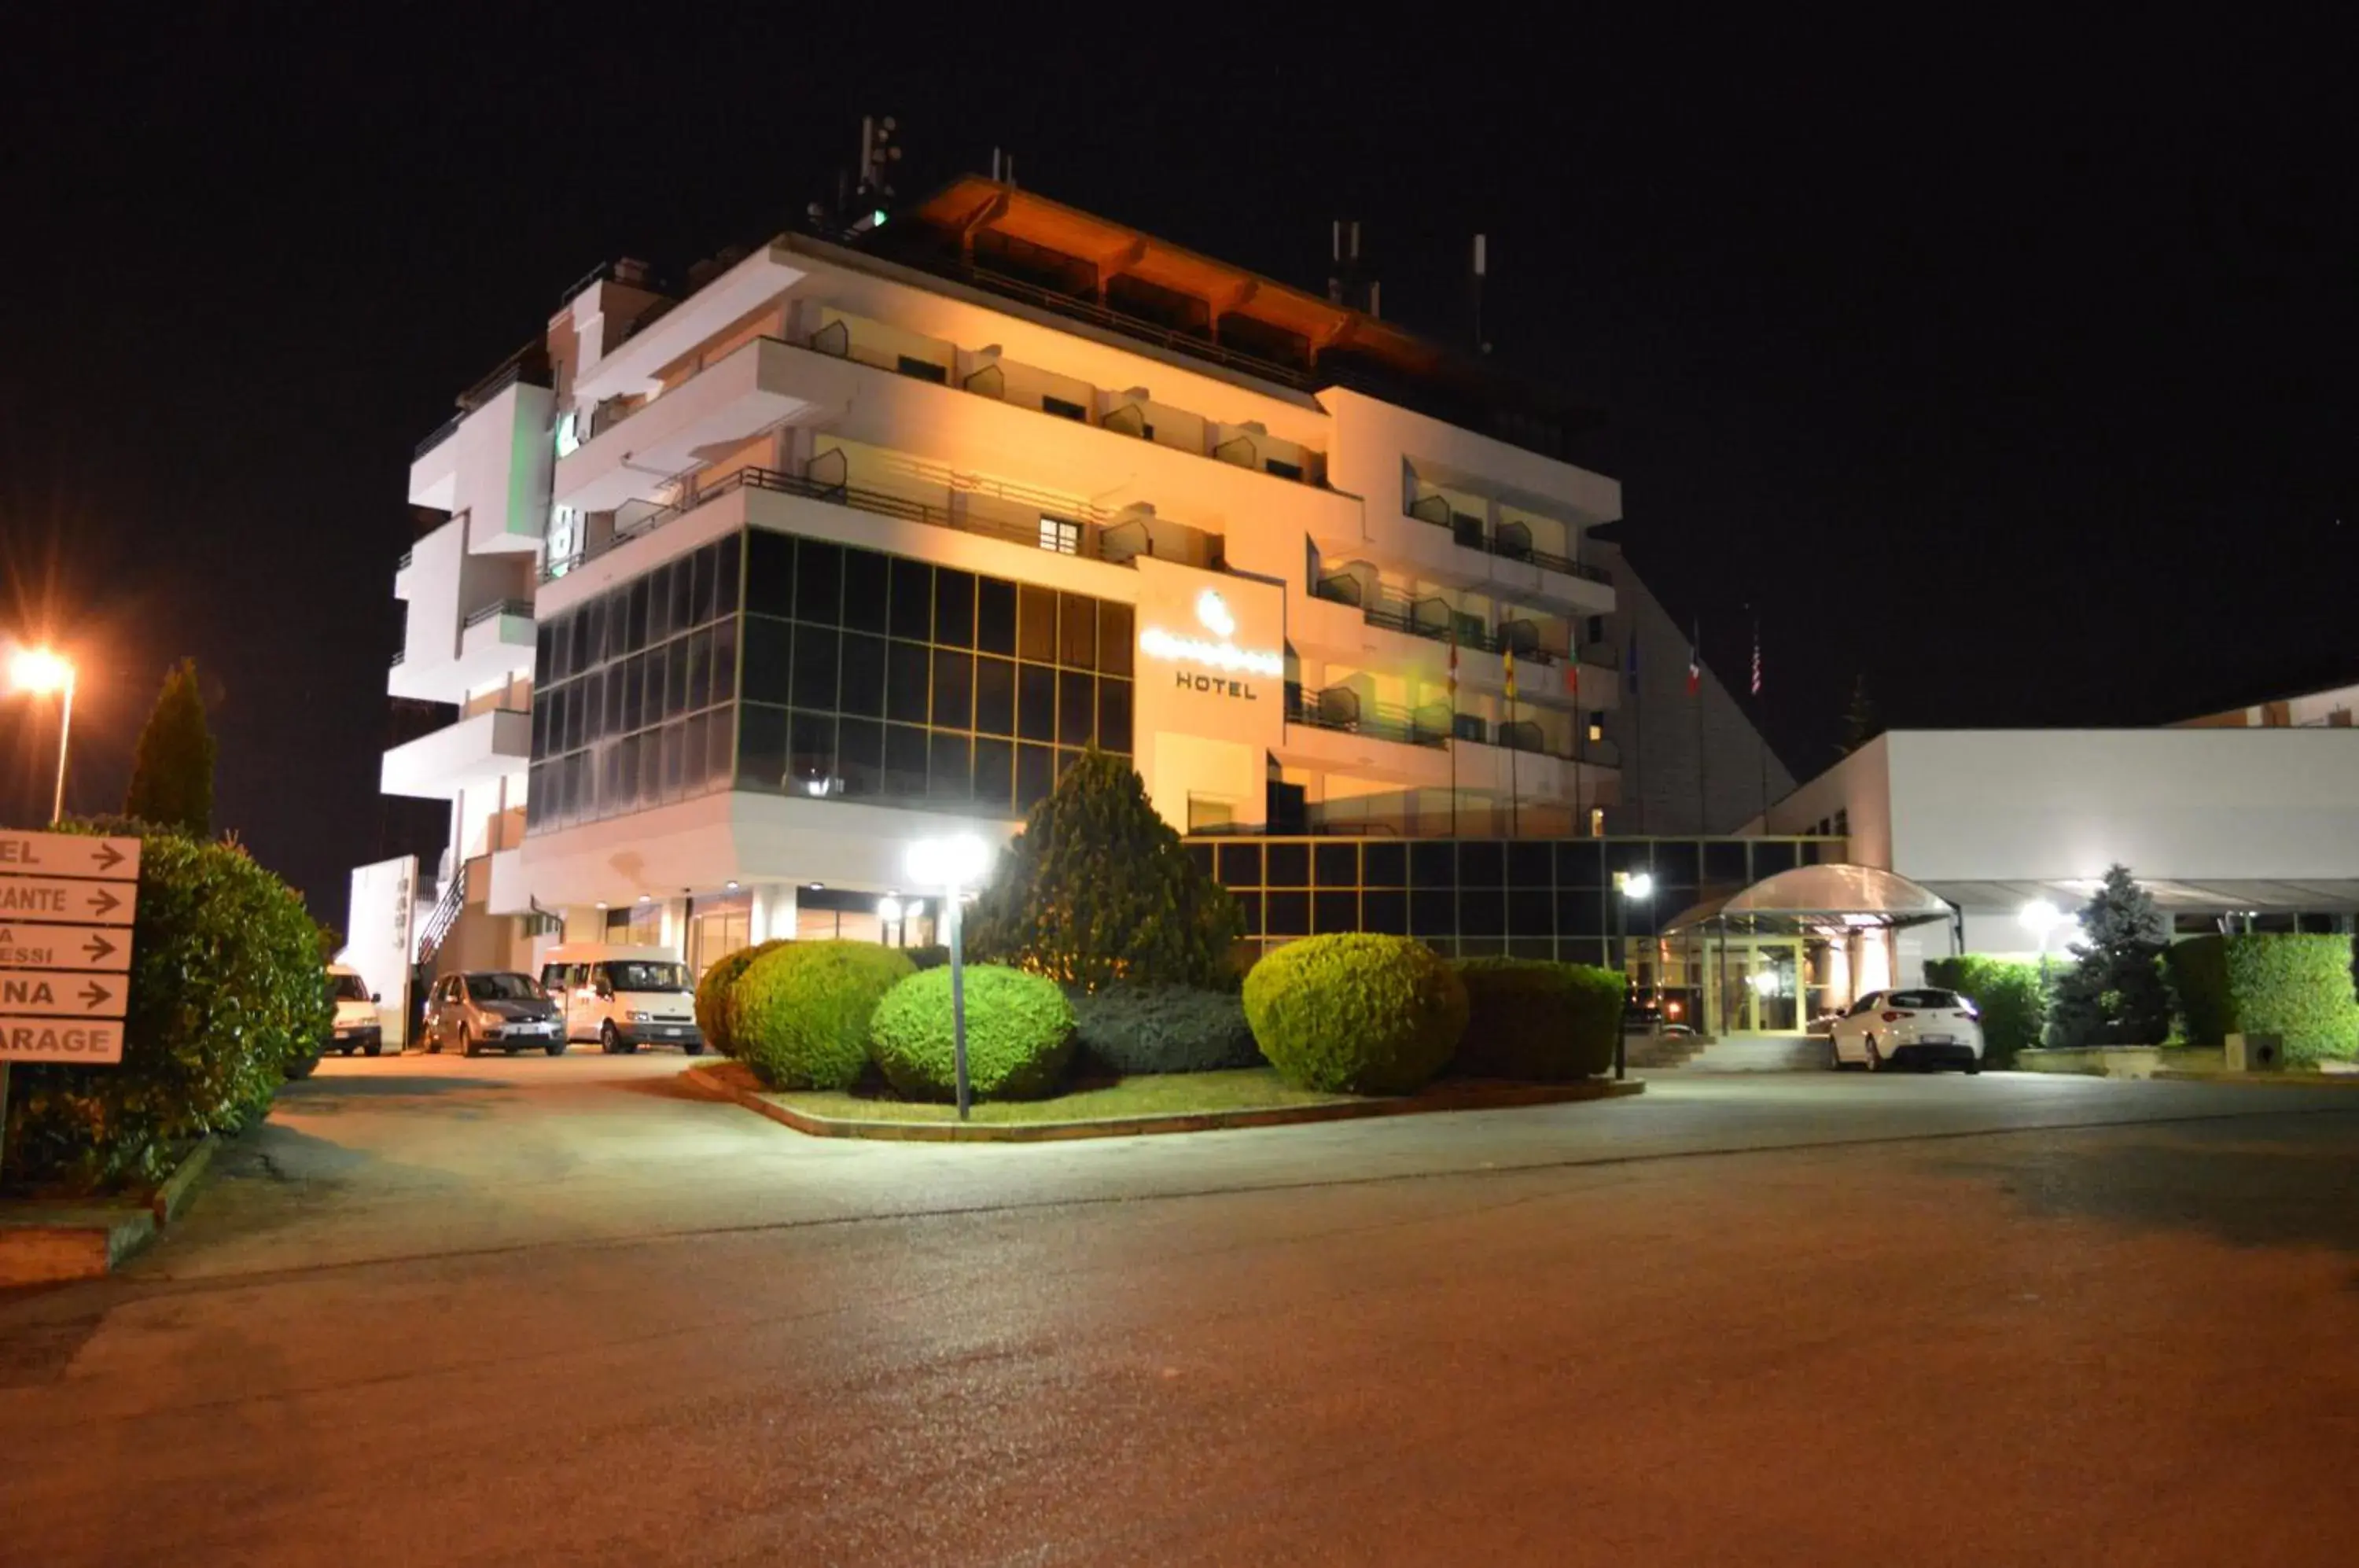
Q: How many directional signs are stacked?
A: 5